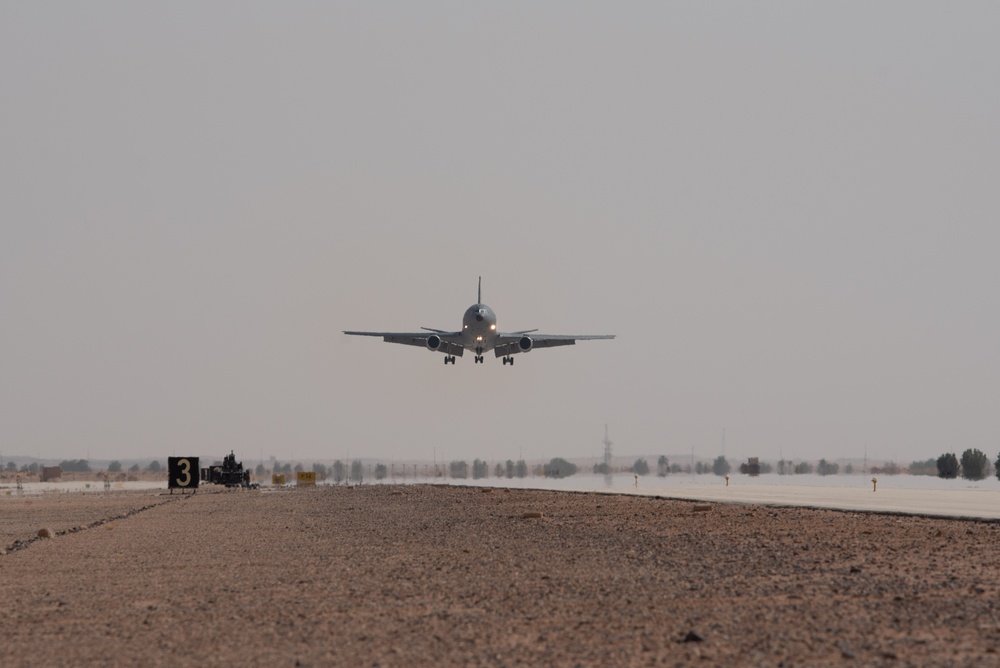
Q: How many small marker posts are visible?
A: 3